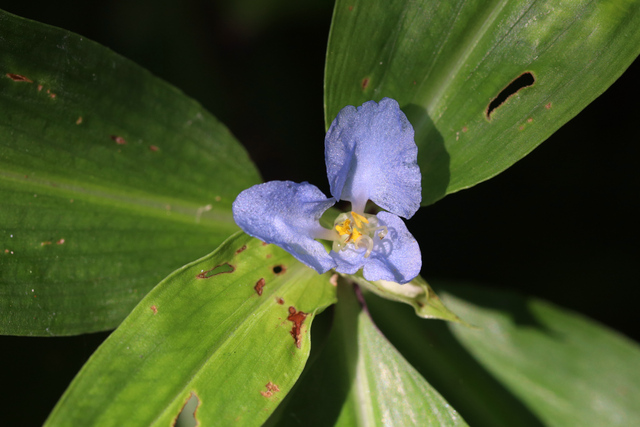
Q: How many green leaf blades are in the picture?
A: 5